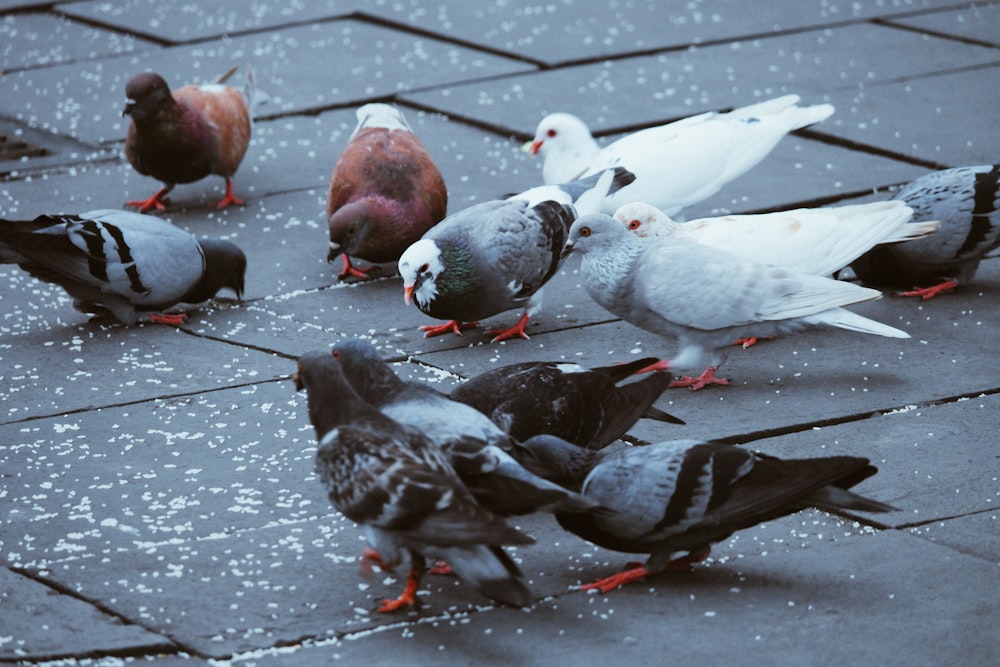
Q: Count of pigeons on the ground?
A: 12